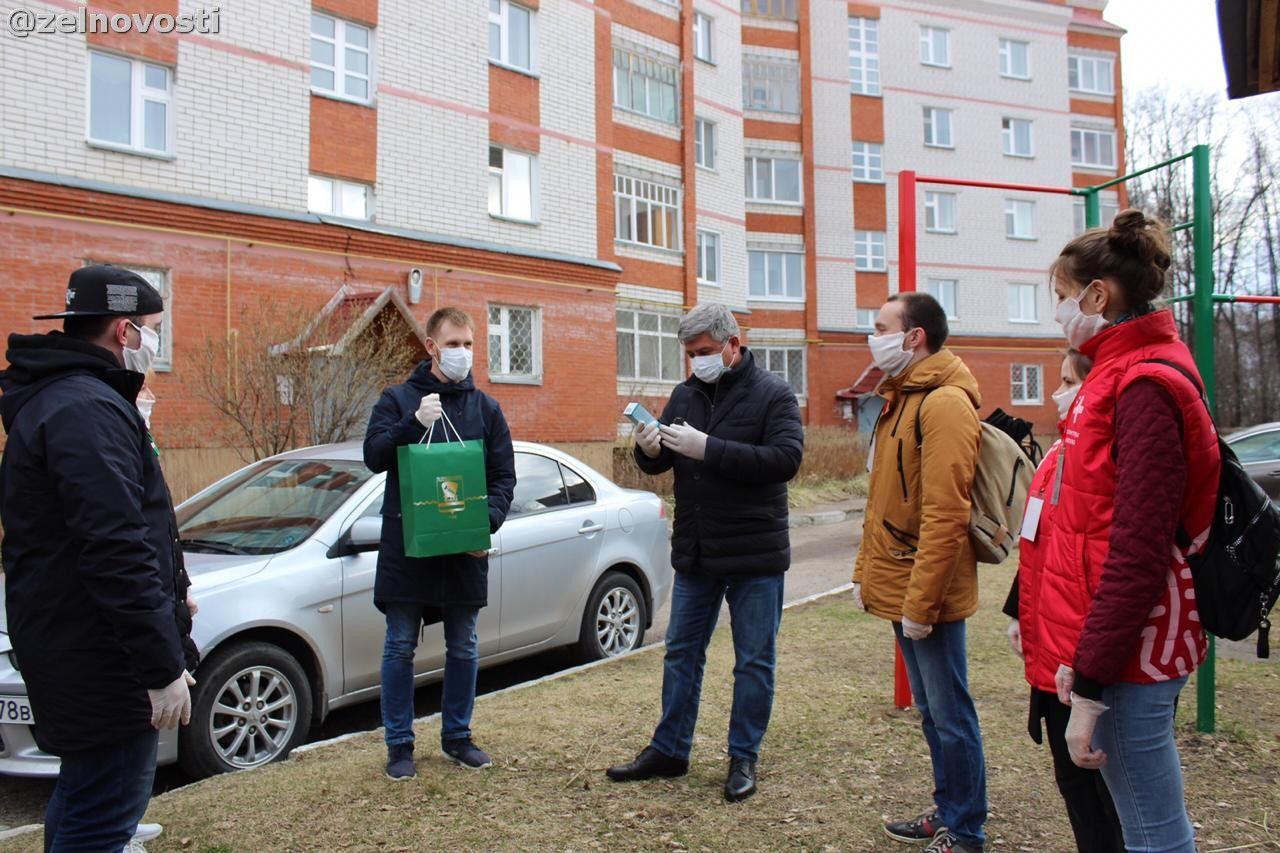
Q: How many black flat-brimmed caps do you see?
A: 1